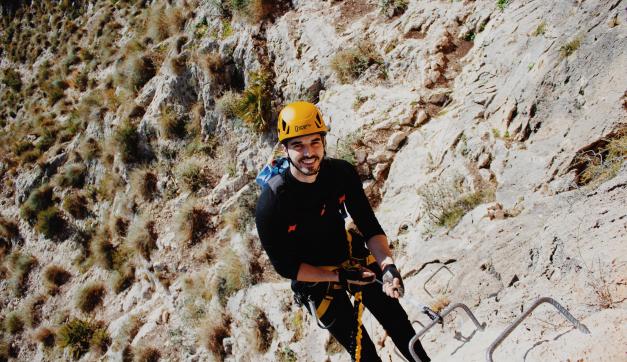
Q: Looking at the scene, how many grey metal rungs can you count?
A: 4